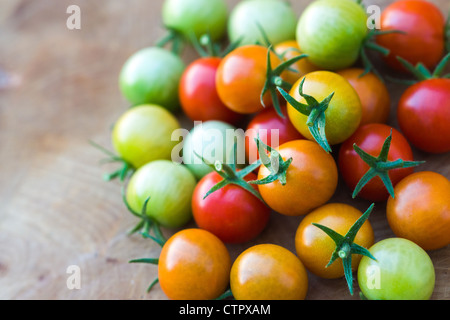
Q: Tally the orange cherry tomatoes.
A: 8